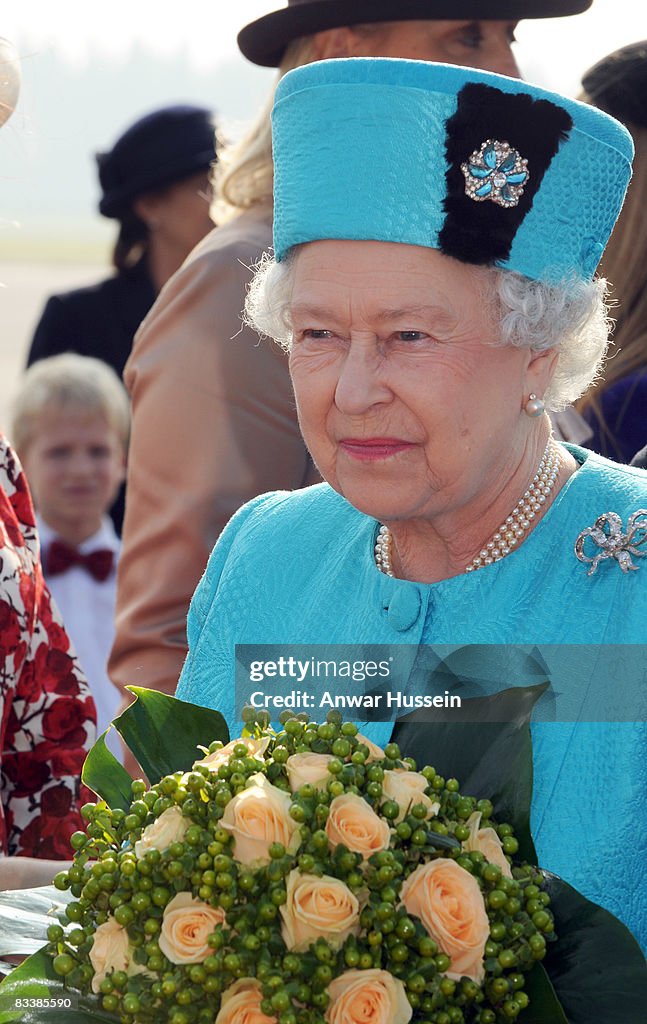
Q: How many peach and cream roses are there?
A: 14